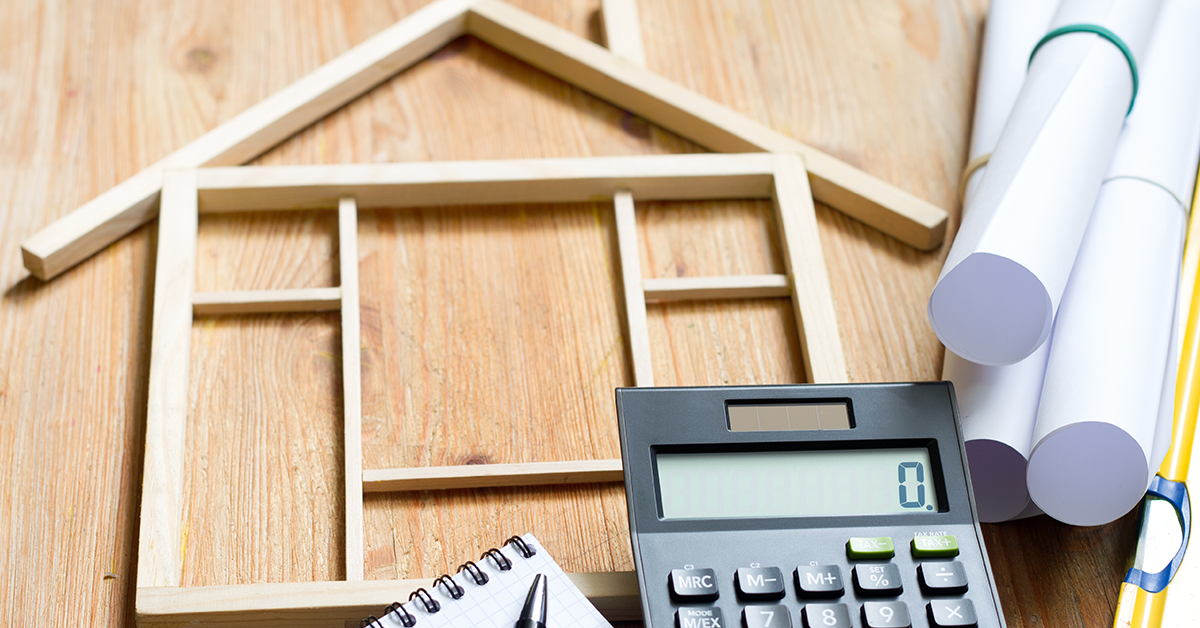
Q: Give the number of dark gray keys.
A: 10